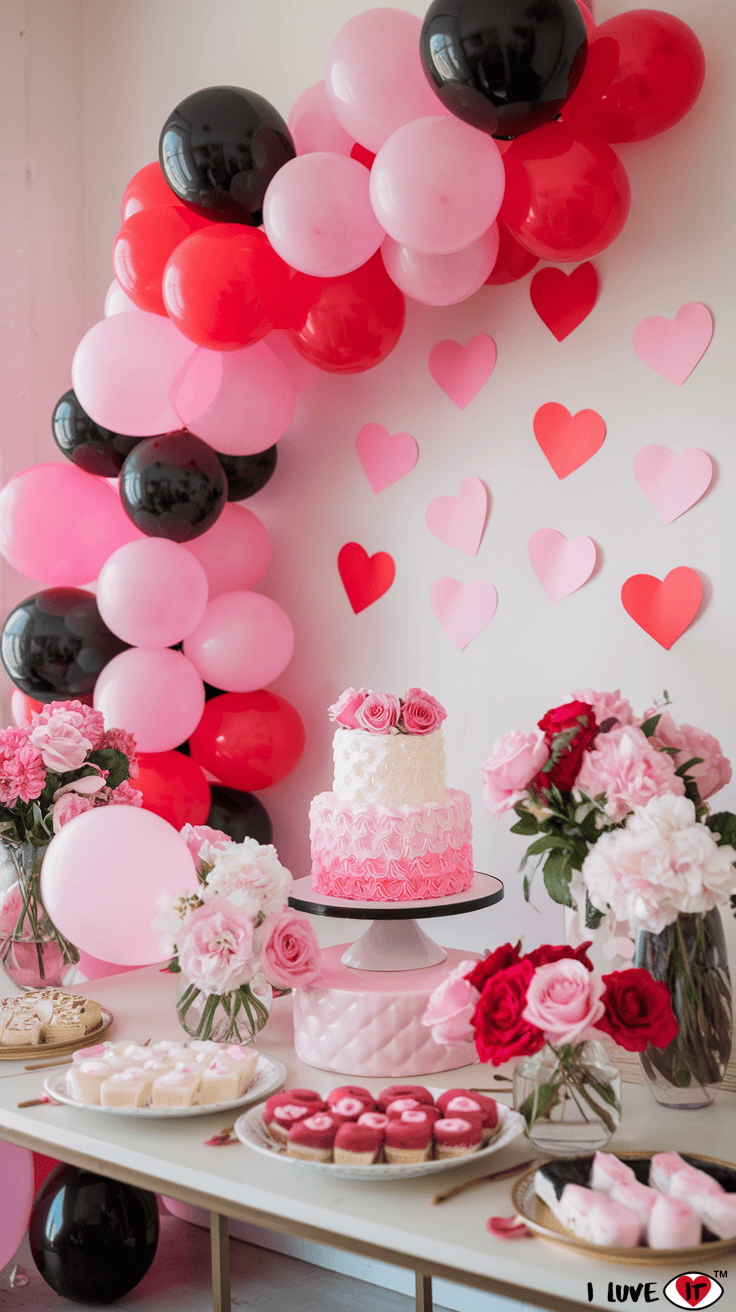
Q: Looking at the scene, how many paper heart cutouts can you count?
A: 11